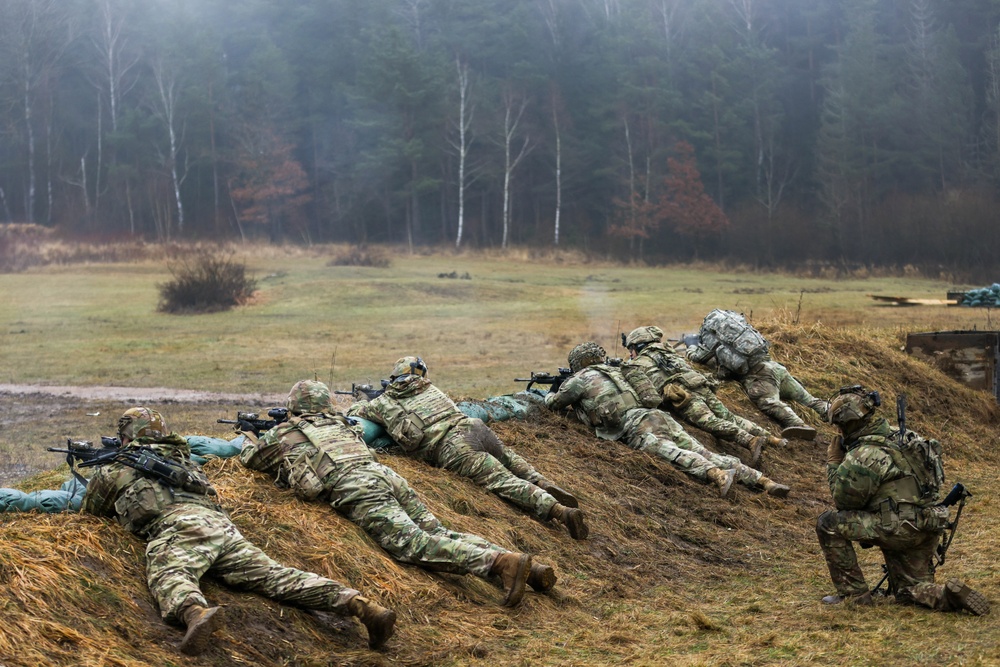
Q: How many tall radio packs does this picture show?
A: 1